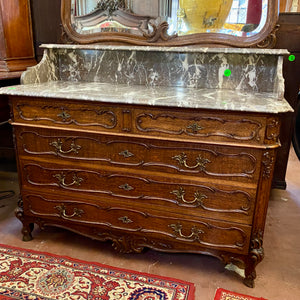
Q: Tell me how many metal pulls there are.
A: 6